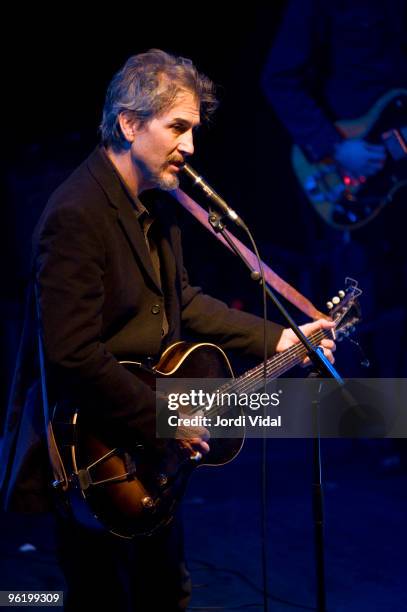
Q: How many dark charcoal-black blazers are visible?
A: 1